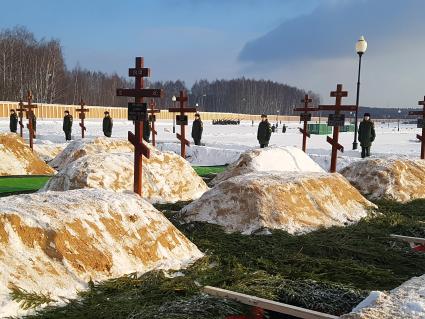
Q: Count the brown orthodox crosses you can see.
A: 9